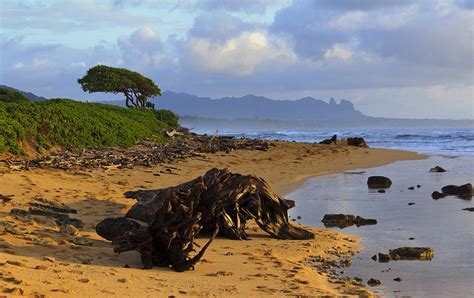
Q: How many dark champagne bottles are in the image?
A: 0